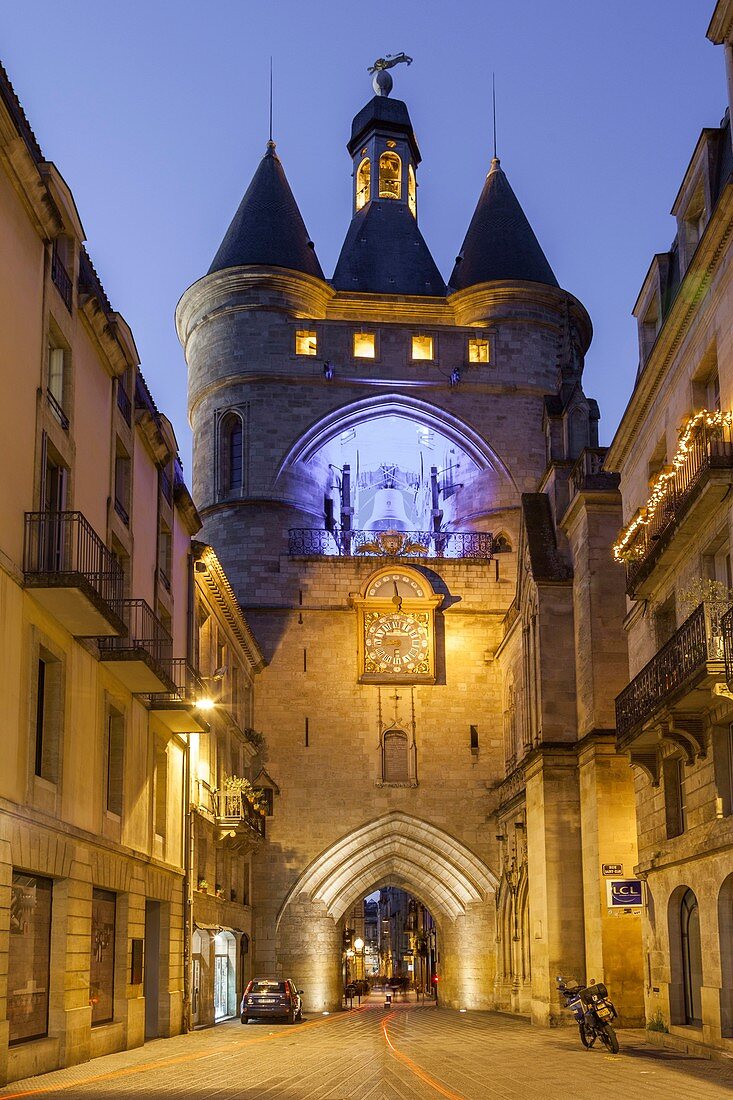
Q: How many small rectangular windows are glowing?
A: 4